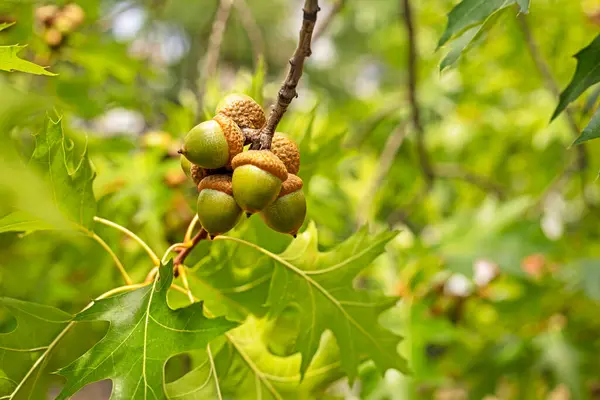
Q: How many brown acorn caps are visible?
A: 7